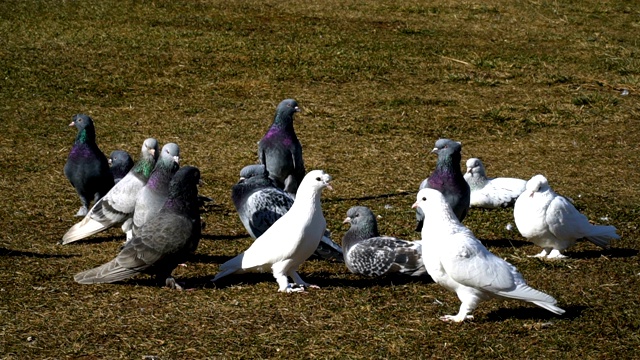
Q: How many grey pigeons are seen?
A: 9